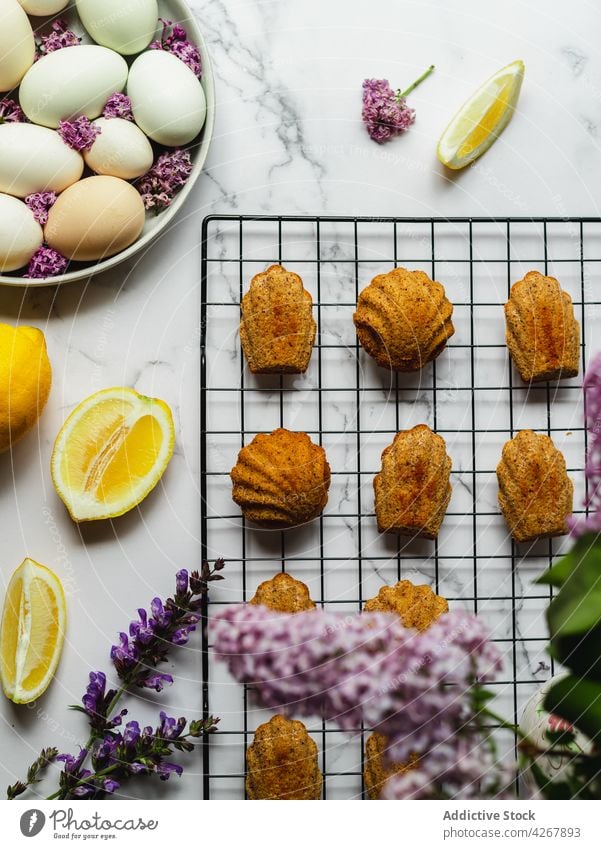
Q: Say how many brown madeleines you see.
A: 10